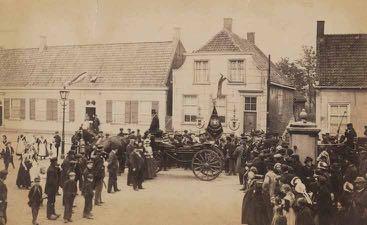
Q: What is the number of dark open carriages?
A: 1